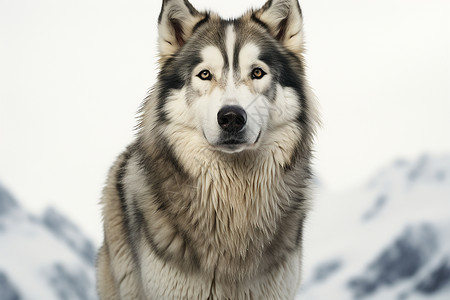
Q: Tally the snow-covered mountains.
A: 2